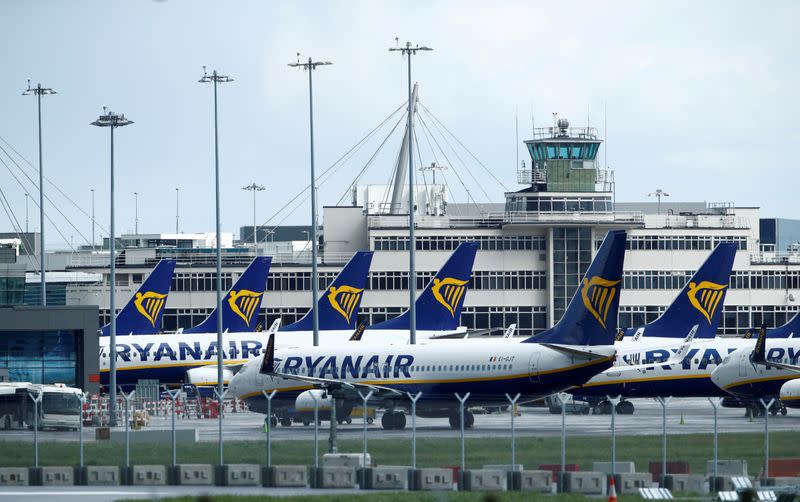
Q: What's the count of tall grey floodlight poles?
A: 5